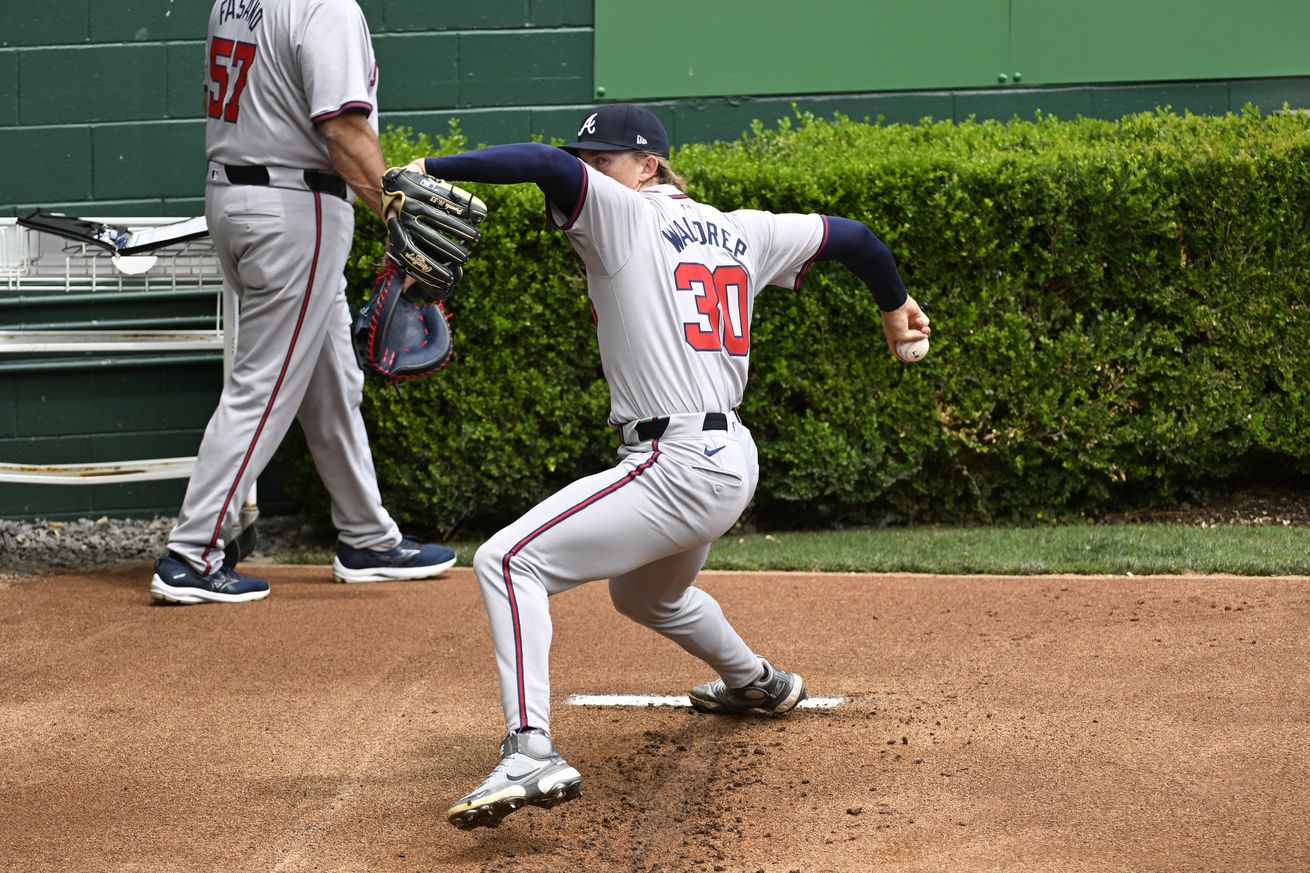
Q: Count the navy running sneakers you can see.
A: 2